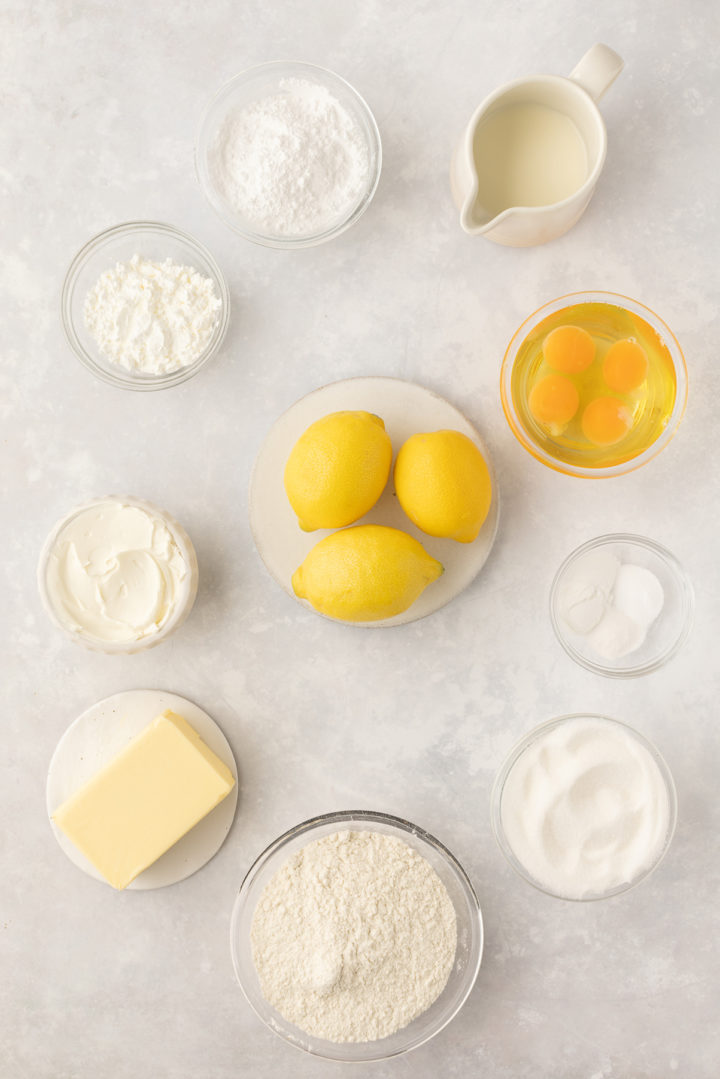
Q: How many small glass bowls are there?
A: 5